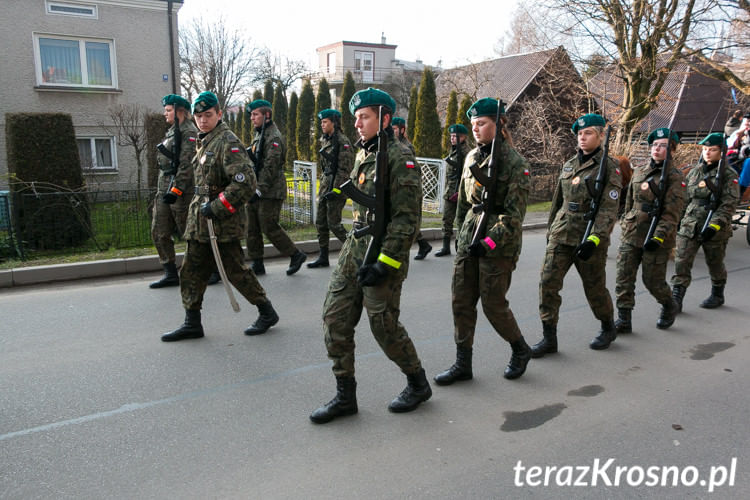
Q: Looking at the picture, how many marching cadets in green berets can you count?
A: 11